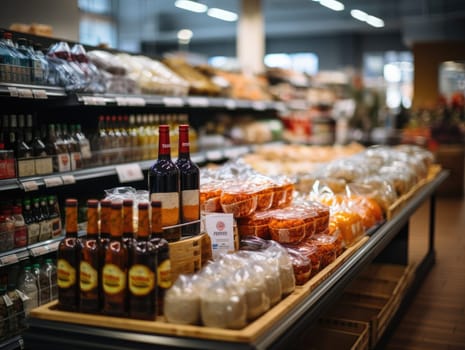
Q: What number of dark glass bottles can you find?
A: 9